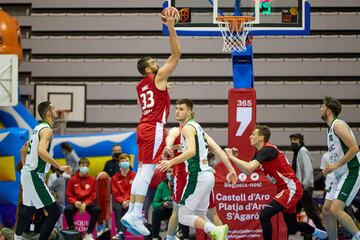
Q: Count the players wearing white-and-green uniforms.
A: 3